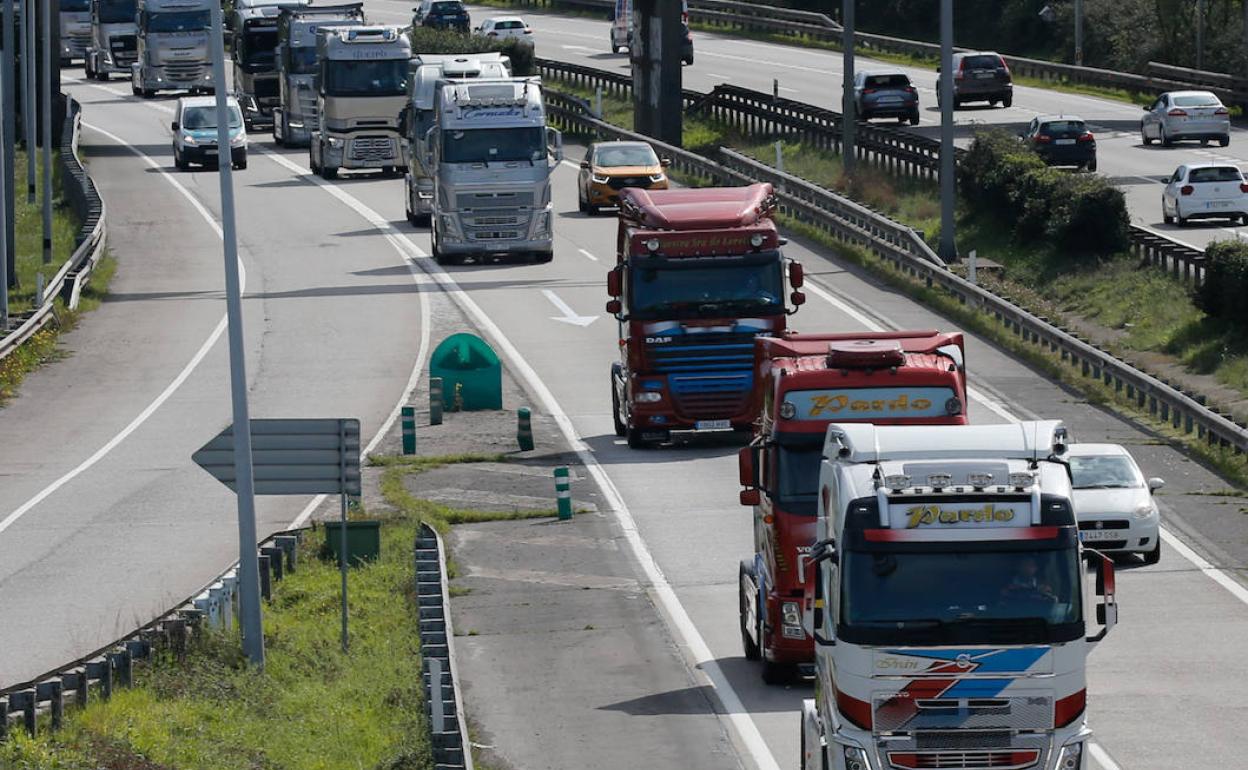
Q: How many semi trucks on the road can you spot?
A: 11